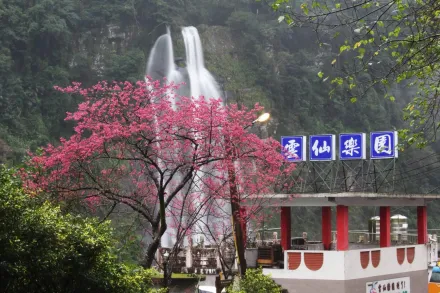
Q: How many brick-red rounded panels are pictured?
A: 6